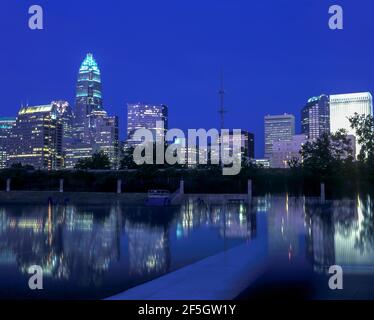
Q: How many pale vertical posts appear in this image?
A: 6